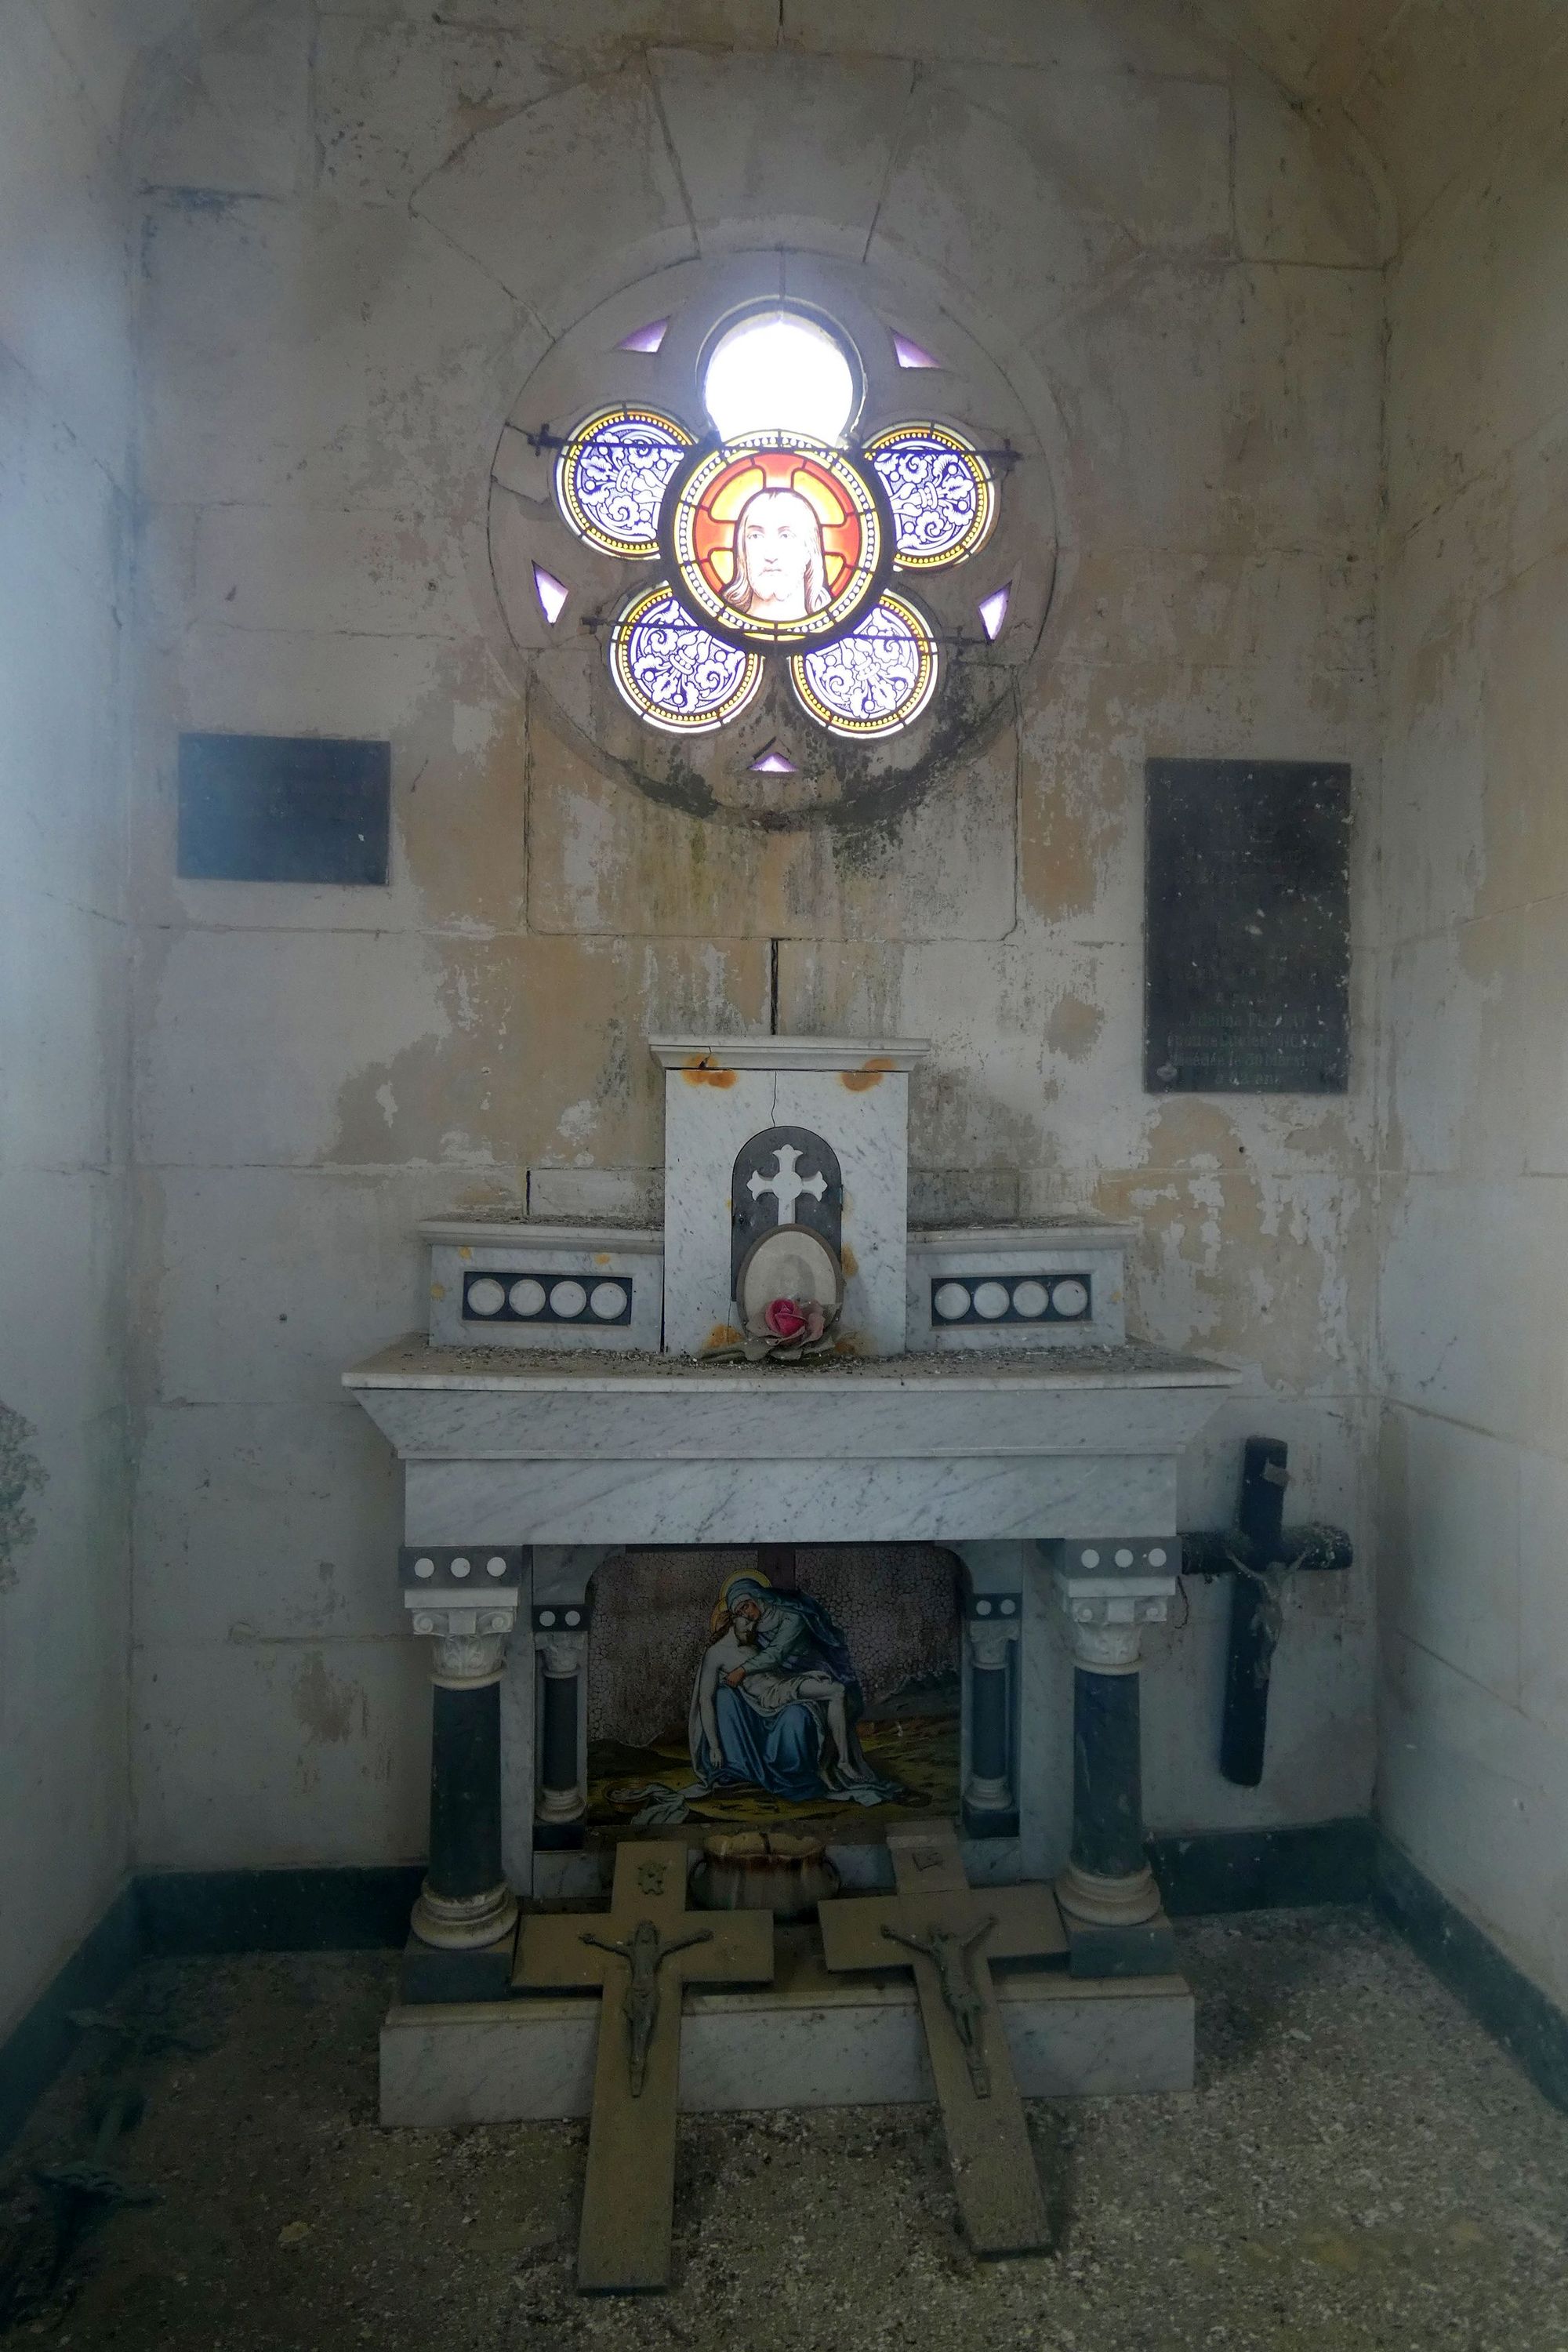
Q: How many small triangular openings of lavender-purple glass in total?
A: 5